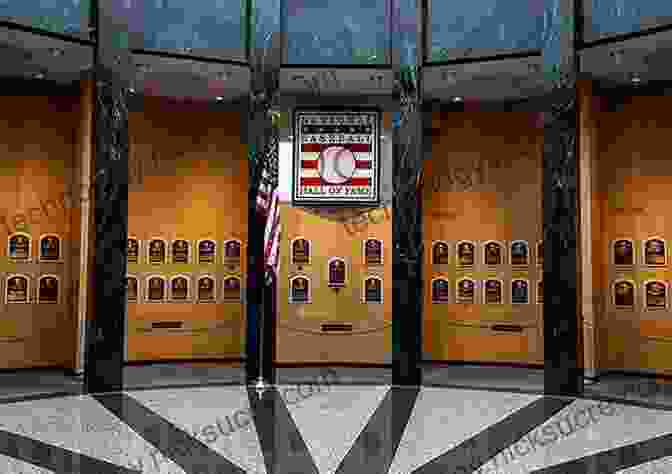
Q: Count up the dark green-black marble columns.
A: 4